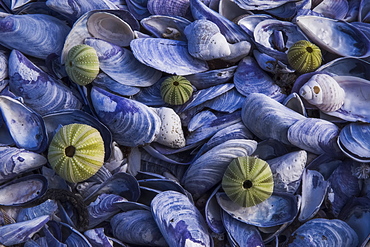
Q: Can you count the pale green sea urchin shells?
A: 5